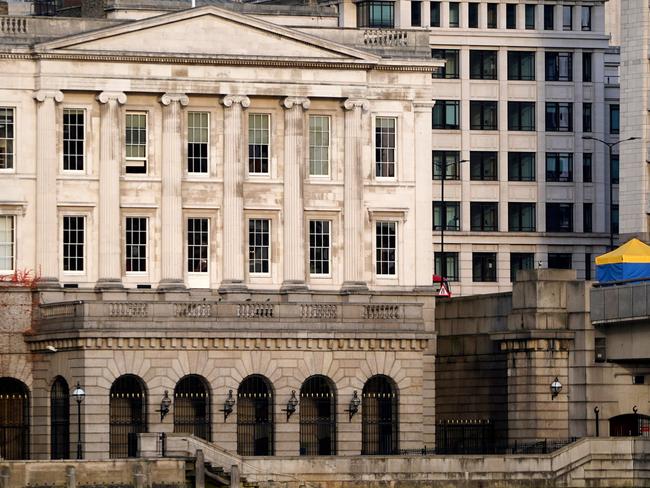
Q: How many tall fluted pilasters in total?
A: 6